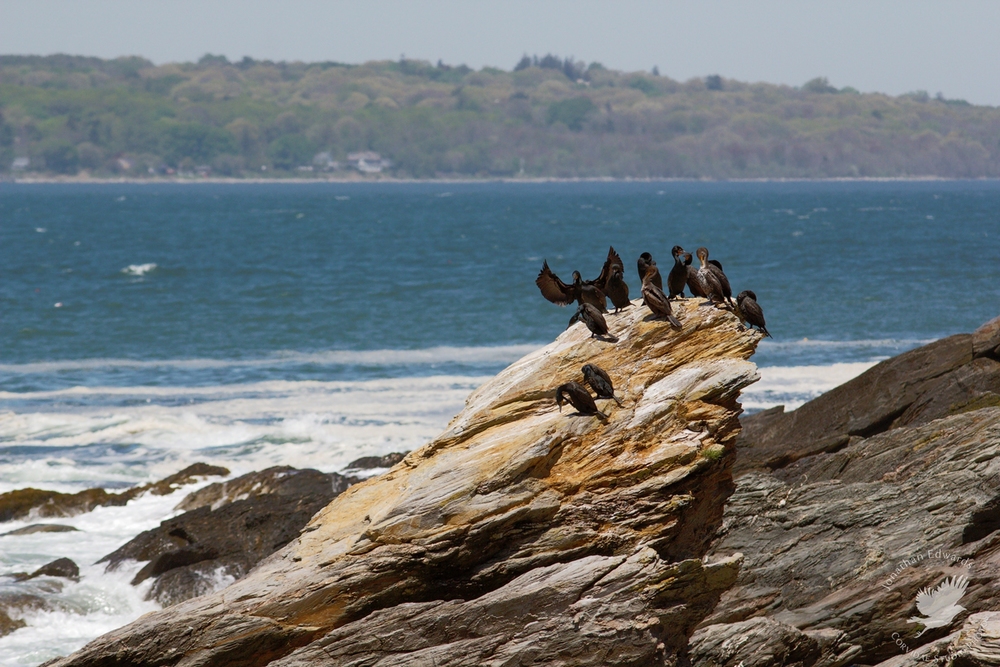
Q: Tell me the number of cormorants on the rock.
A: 12